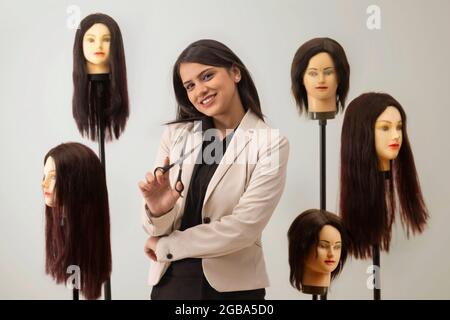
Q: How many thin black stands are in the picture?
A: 5